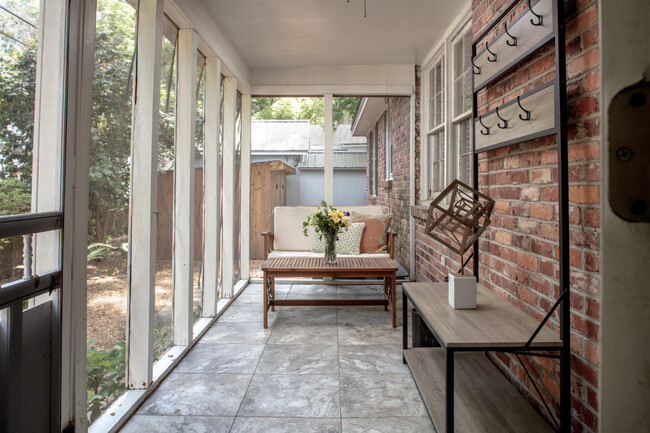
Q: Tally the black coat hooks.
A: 7